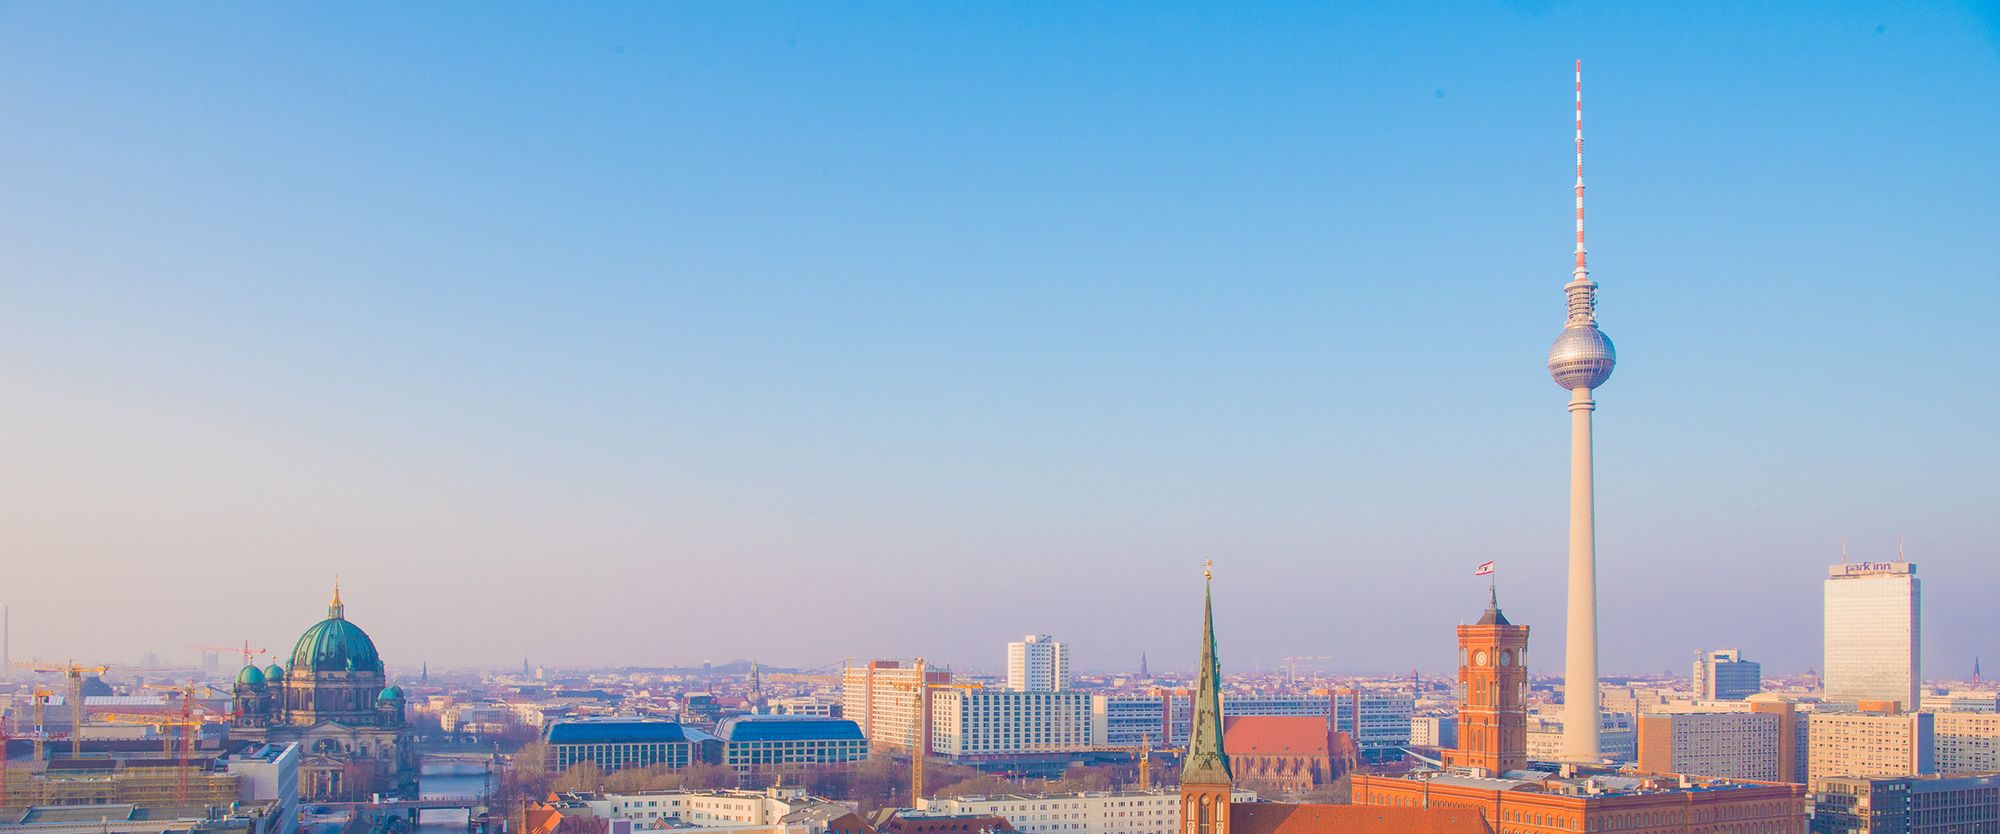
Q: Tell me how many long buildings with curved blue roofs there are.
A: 2